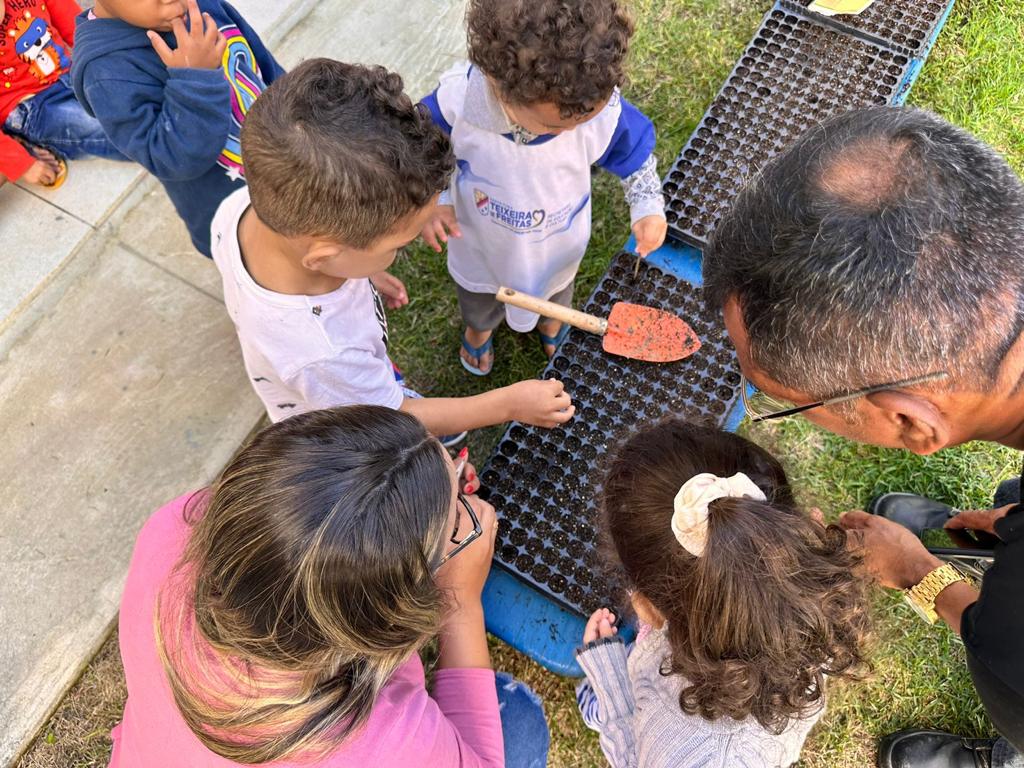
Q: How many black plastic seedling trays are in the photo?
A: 3